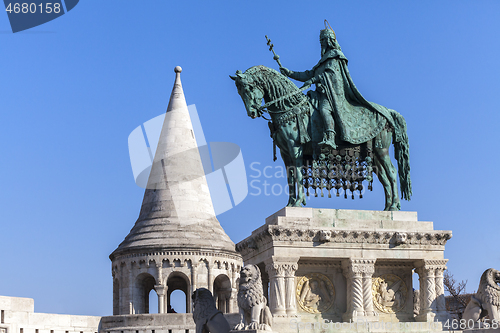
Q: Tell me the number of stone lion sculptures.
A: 3